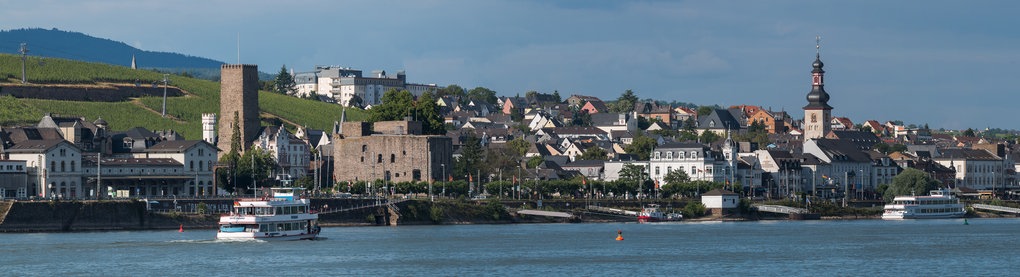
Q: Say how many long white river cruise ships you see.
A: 2